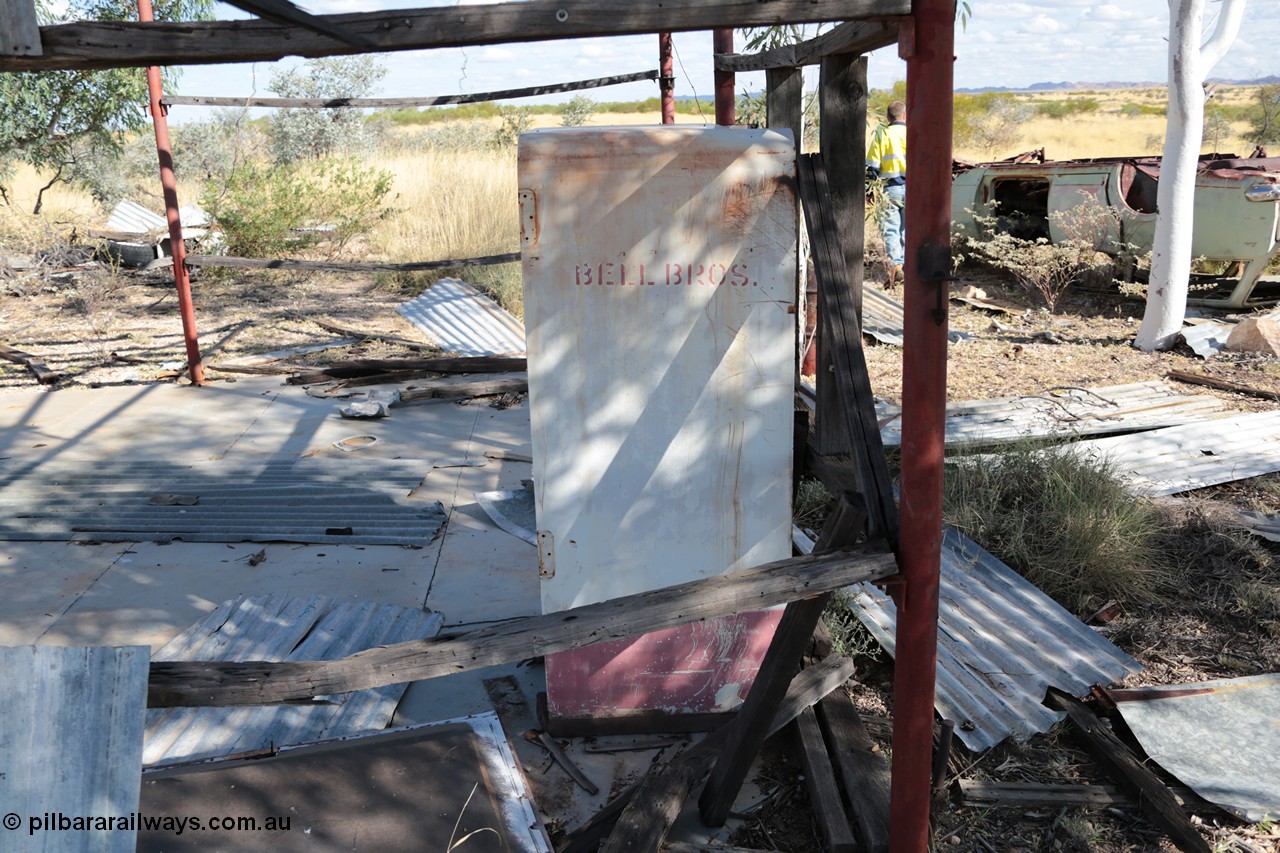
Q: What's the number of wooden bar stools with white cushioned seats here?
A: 0